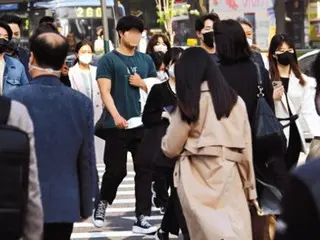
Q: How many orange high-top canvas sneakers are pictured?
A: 0